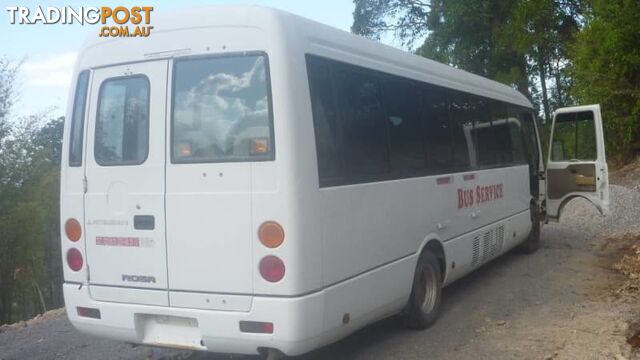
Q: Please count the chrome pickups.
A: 0